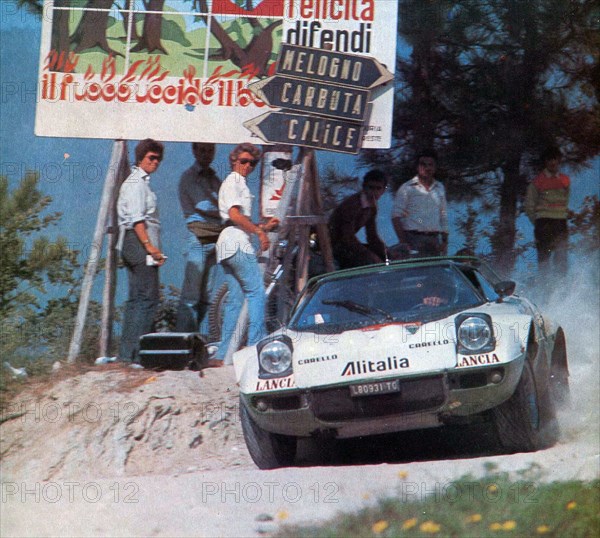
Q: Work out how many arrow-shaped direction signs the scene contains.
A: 3